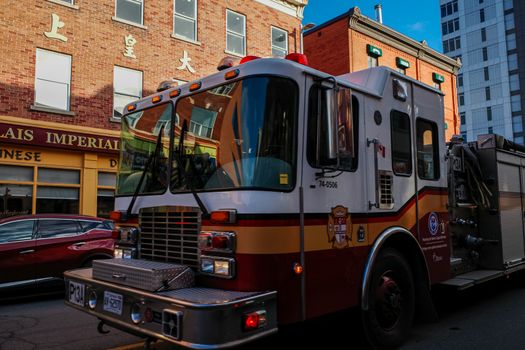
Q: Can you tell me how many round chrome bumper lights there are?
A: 2